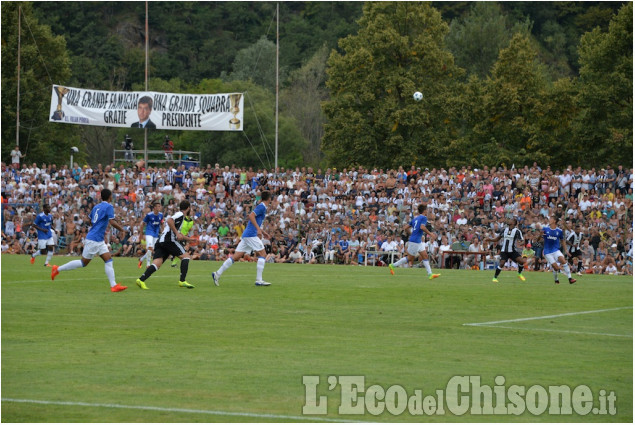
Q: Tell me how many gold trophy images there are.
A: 2